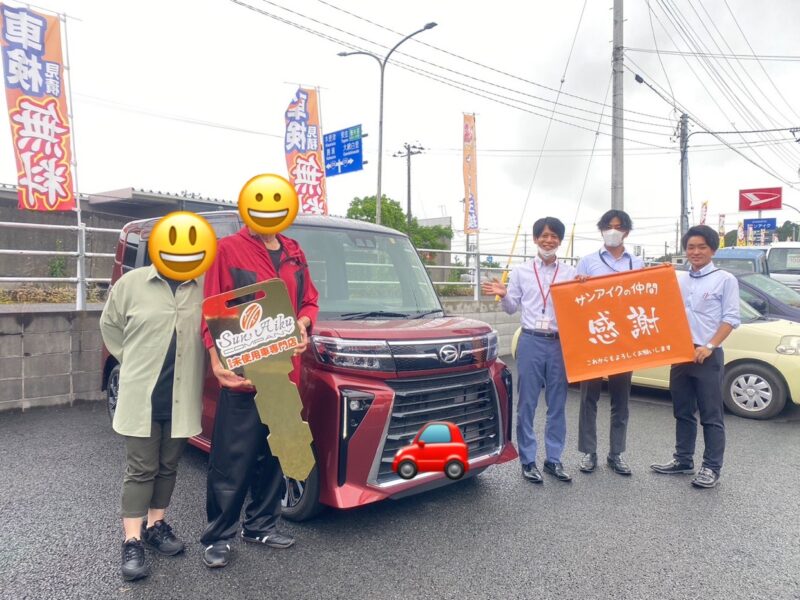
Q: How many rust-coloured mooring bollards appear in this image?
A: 0